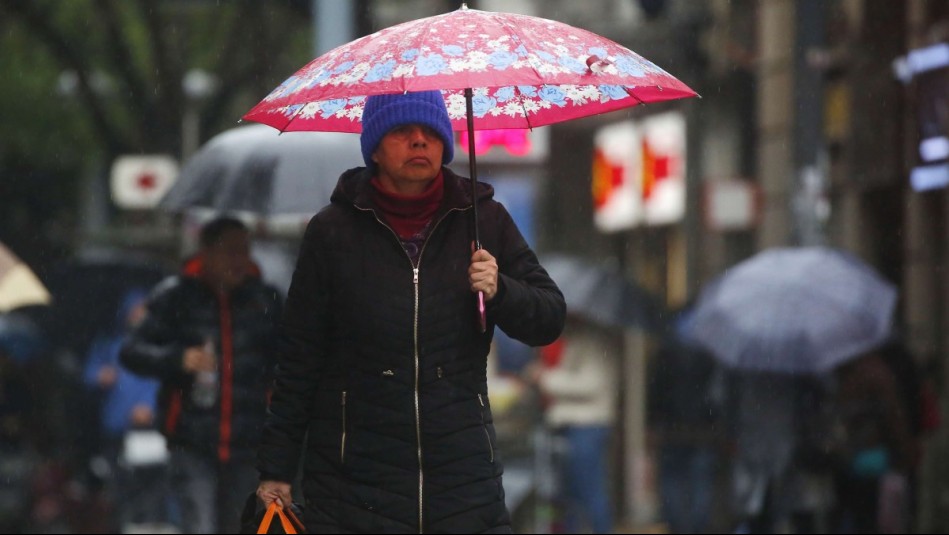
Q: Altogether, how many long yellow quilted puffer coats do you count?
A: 0